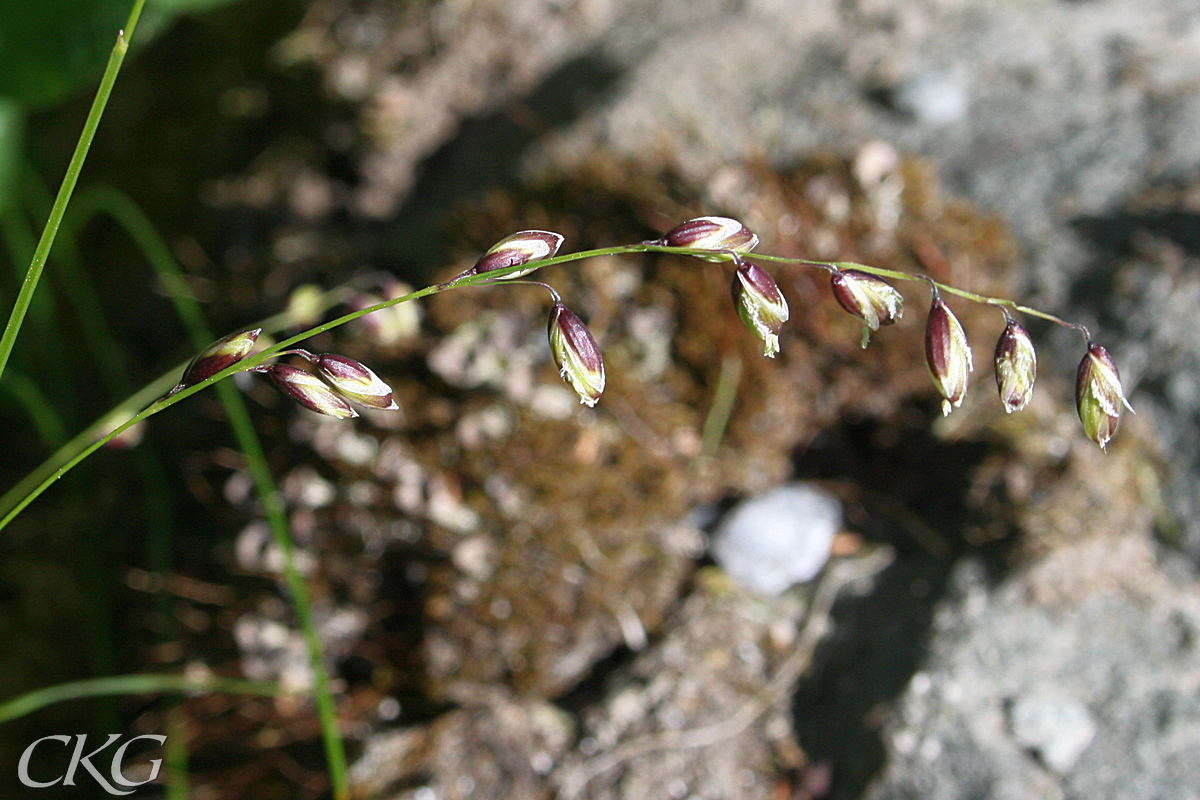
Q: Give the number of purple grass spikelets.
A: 11